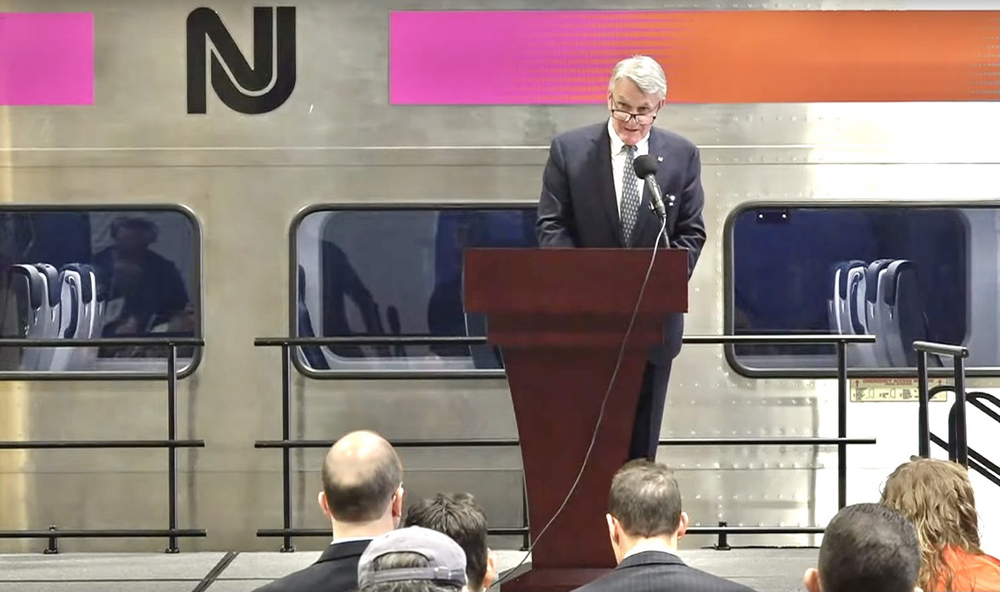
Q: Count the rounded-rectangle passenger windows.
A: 3